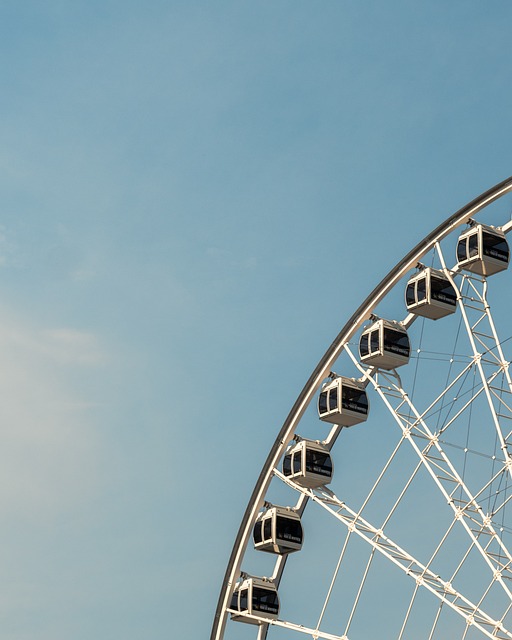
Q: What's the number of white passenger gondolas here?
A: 7